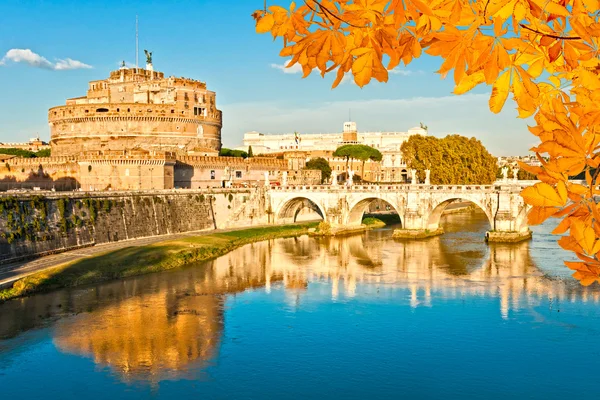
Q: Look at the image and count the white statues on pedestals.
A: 8